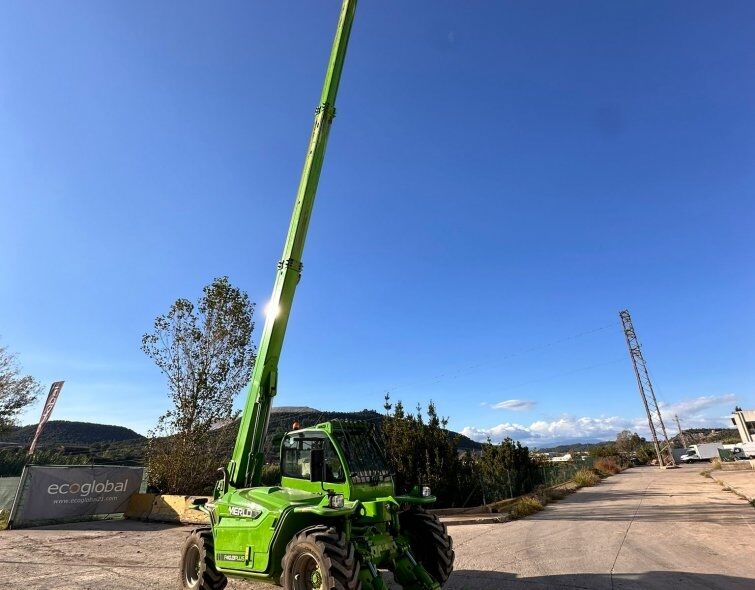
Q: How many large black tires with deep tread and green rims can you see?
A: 3